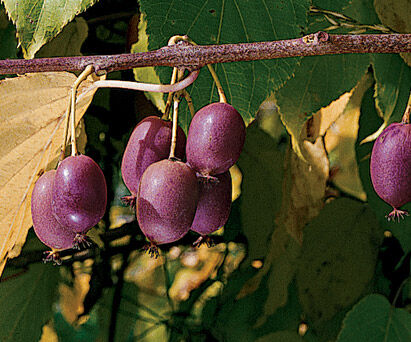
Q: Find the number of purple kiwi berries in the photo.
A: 7